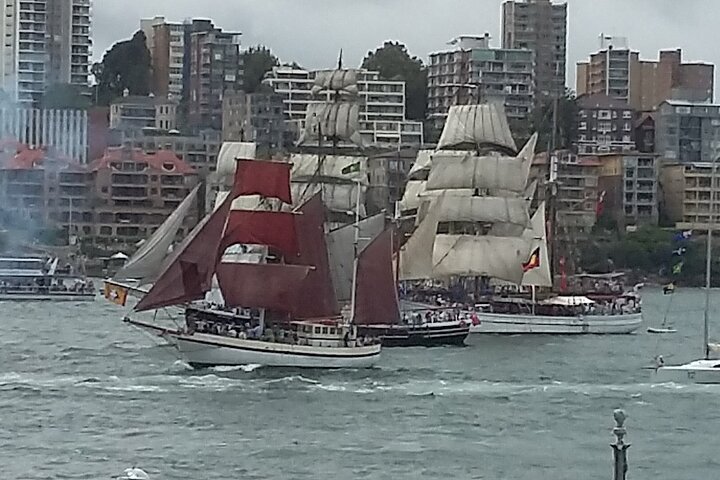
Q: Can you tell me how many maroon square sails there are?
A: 3